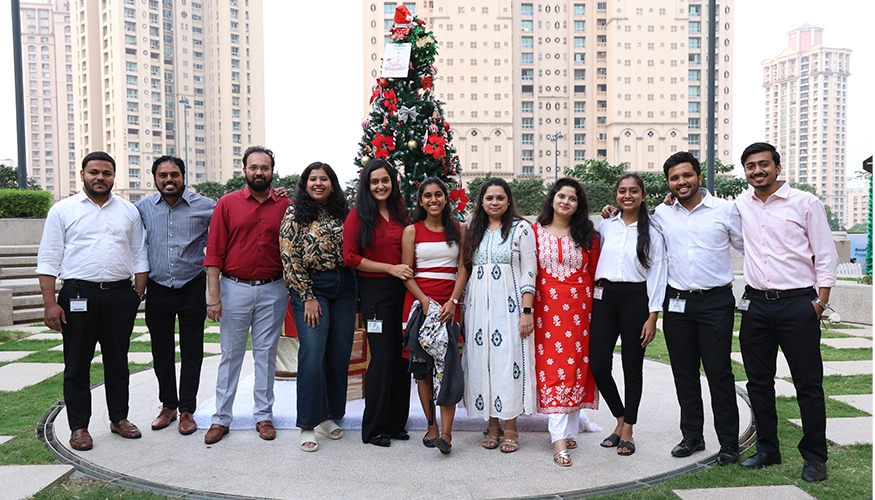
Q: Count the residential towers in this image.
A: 4